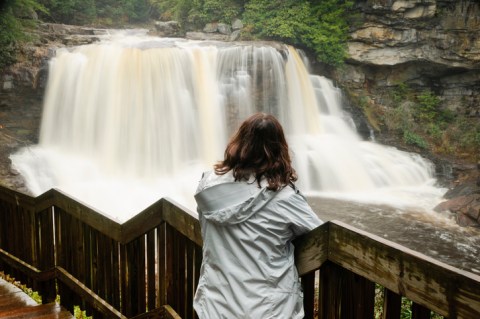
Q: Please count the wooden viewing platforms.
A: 1